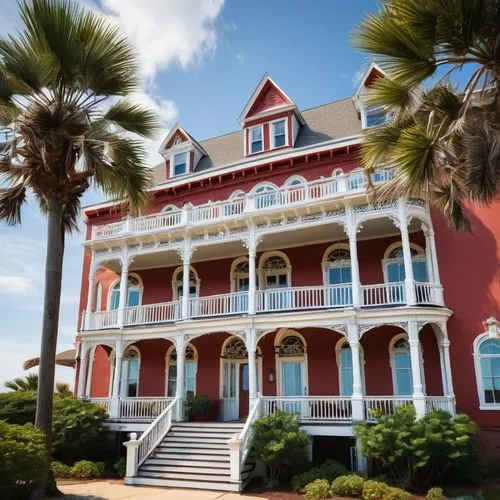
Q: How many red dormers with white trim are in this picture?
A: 3